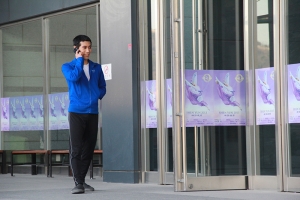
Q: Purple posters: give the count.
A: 13